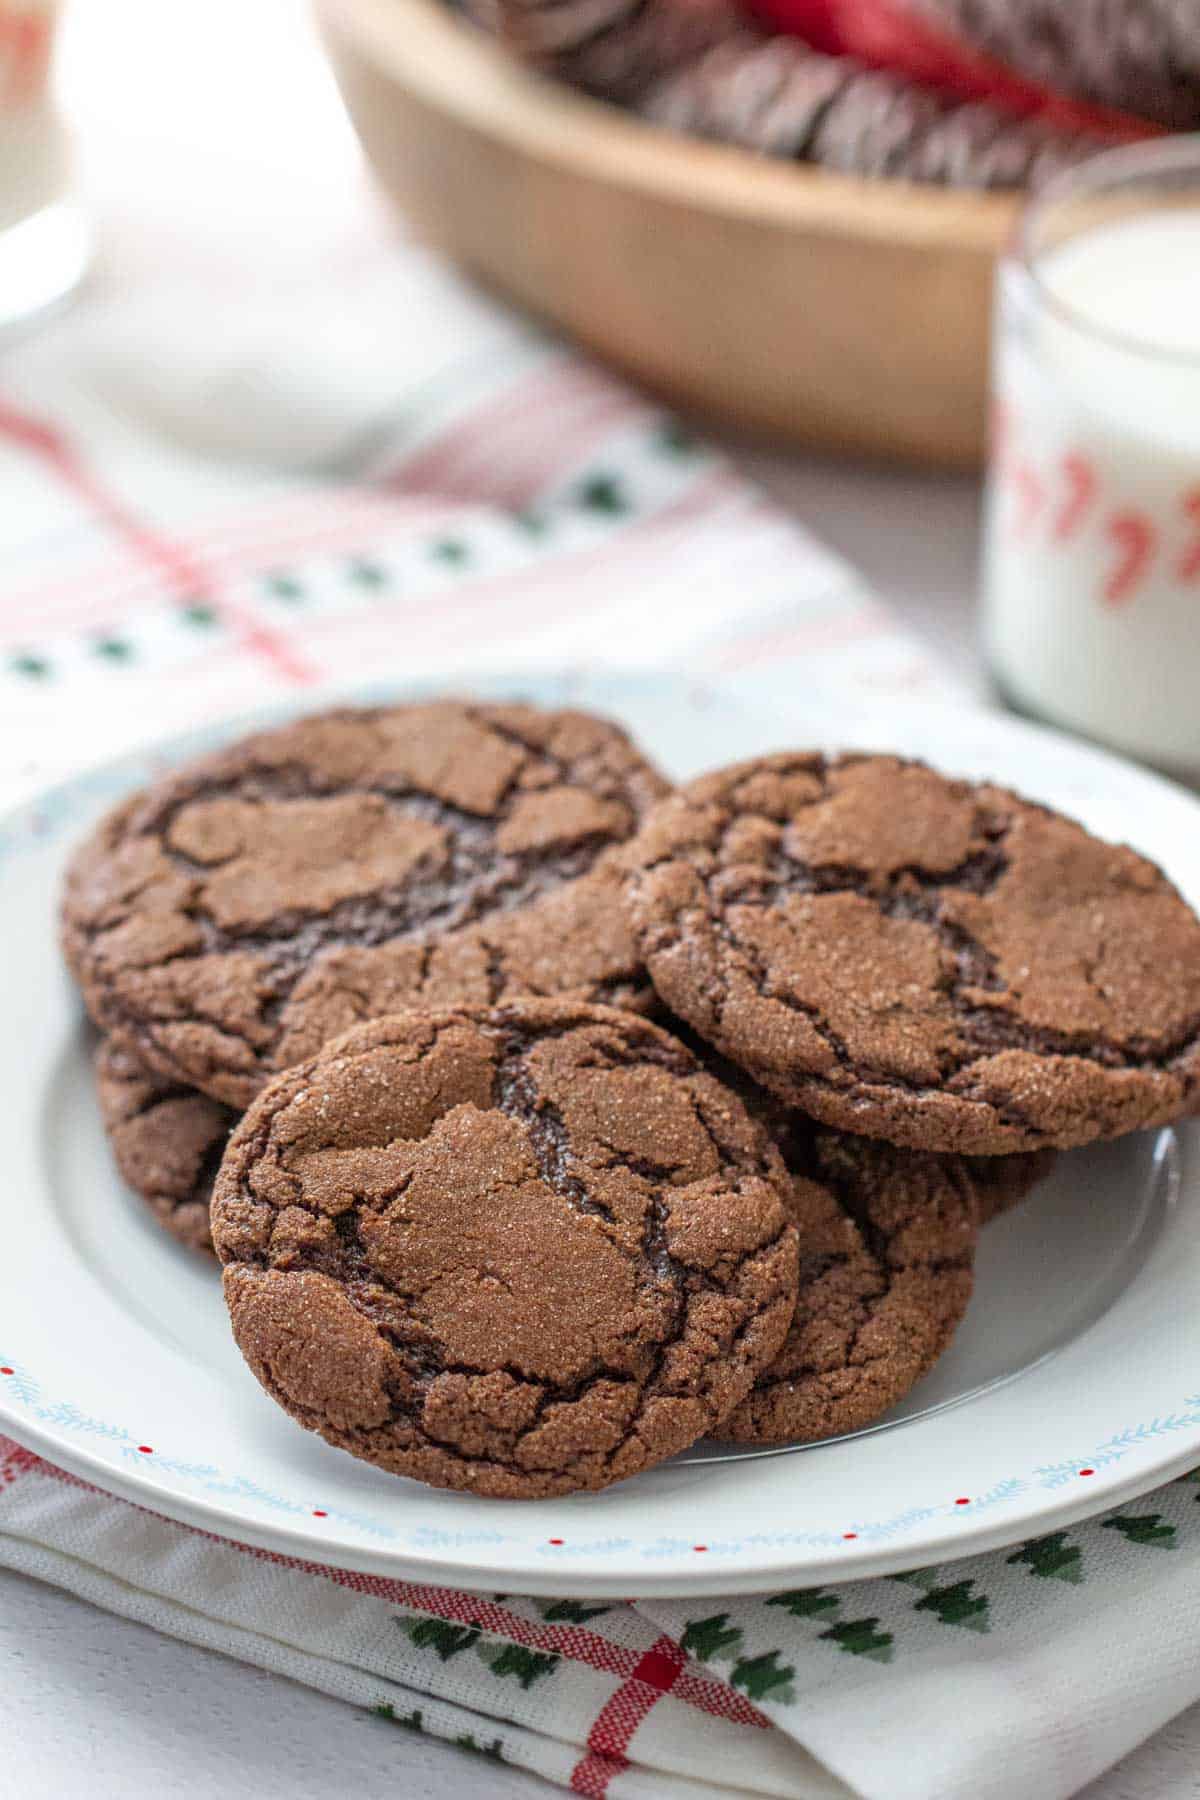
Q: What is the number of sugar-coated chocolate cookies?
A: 6